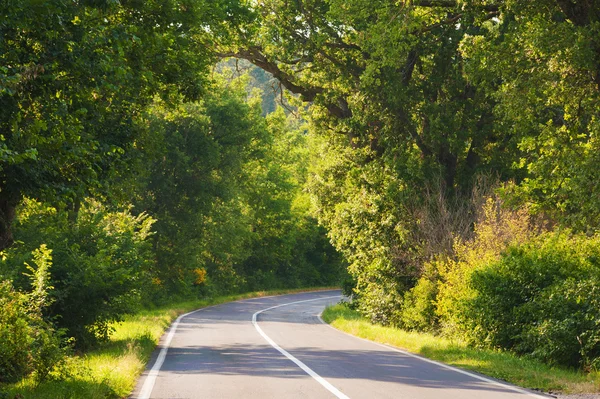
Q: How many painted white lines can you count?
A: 3